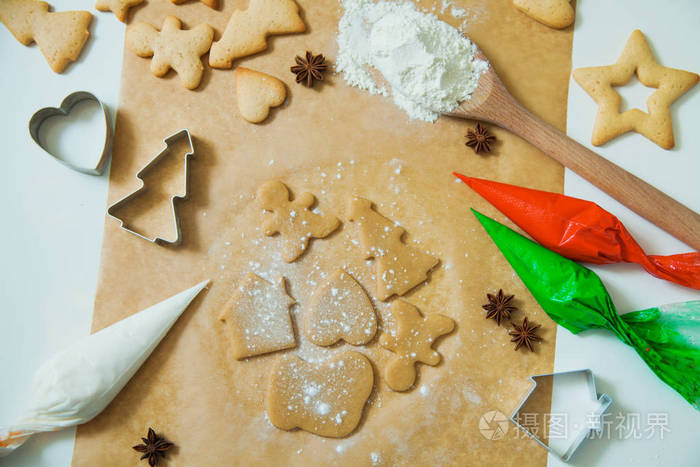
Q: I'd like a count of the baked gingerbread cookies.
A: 8